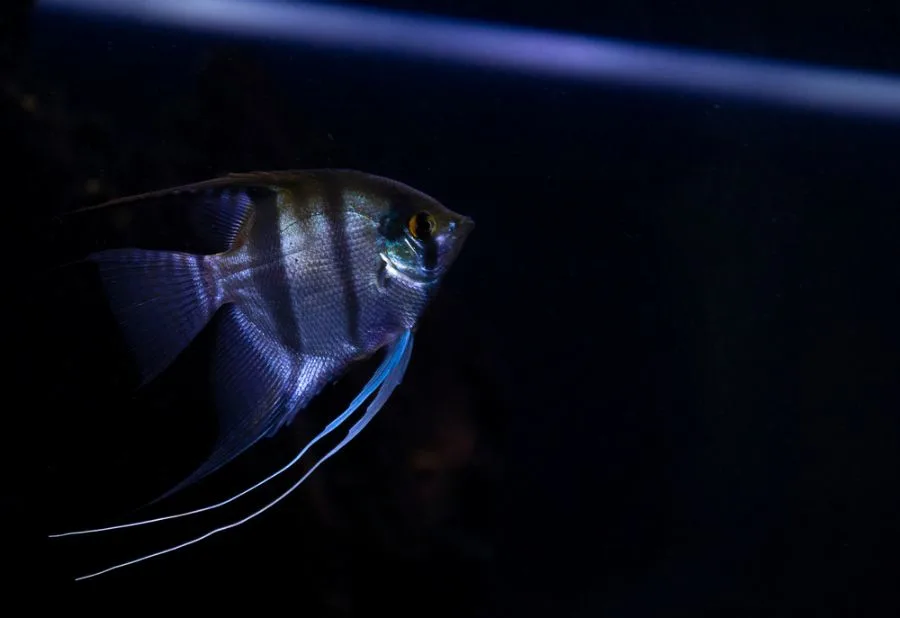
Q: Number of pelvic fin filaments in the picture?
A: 2